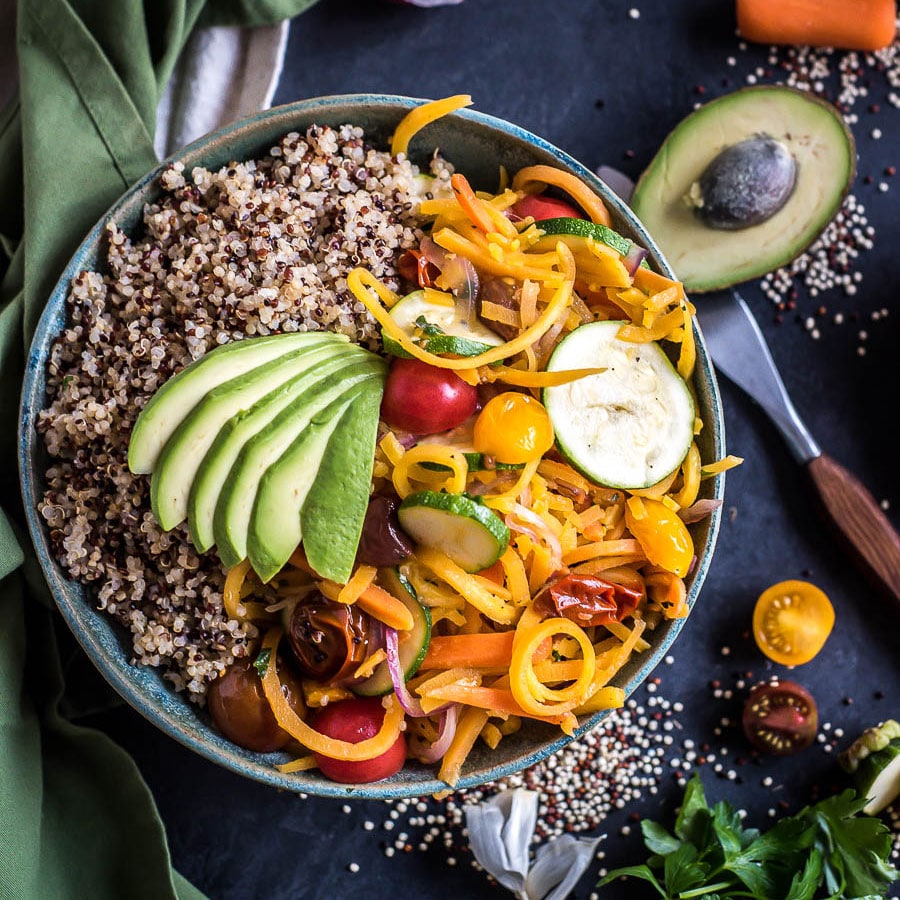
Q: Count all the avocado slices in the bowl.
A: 6